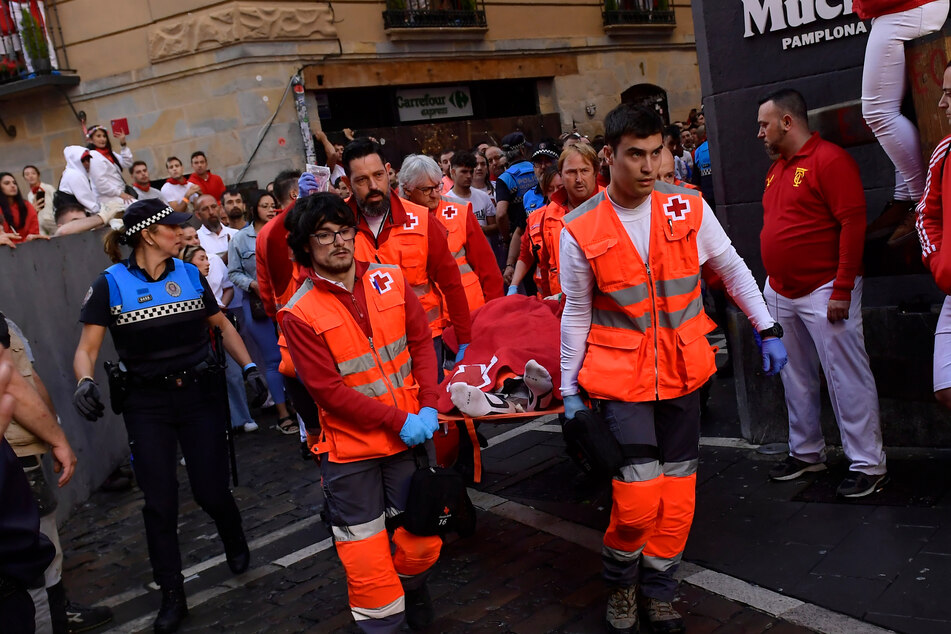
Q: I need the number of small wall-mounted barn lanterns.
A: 0